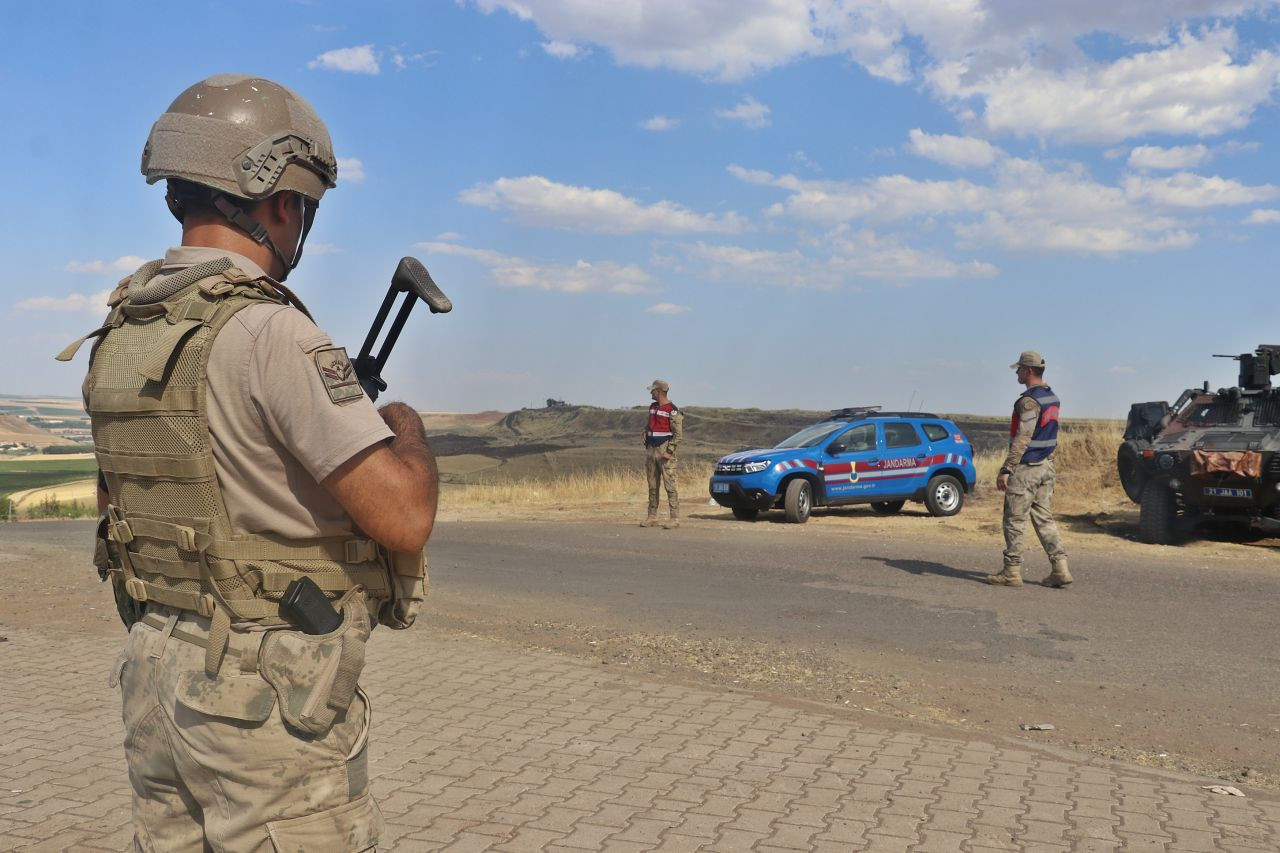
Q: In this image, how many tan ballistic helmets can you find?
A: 1